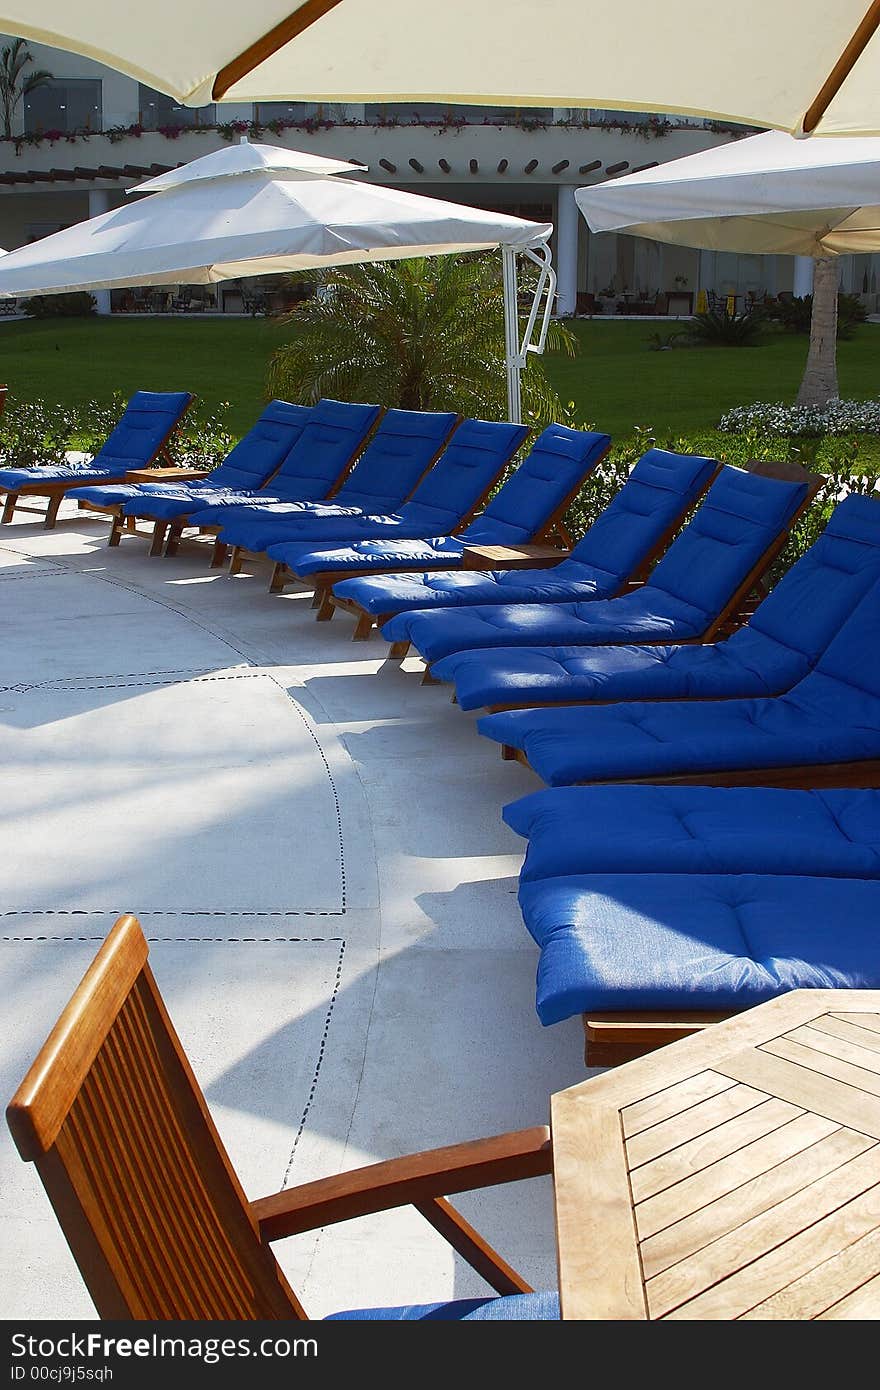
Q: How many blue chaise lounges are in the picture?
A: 12